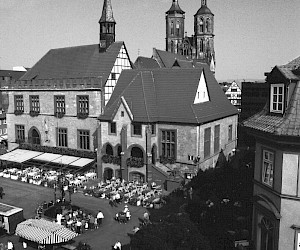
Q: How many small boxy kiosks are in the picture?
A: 1